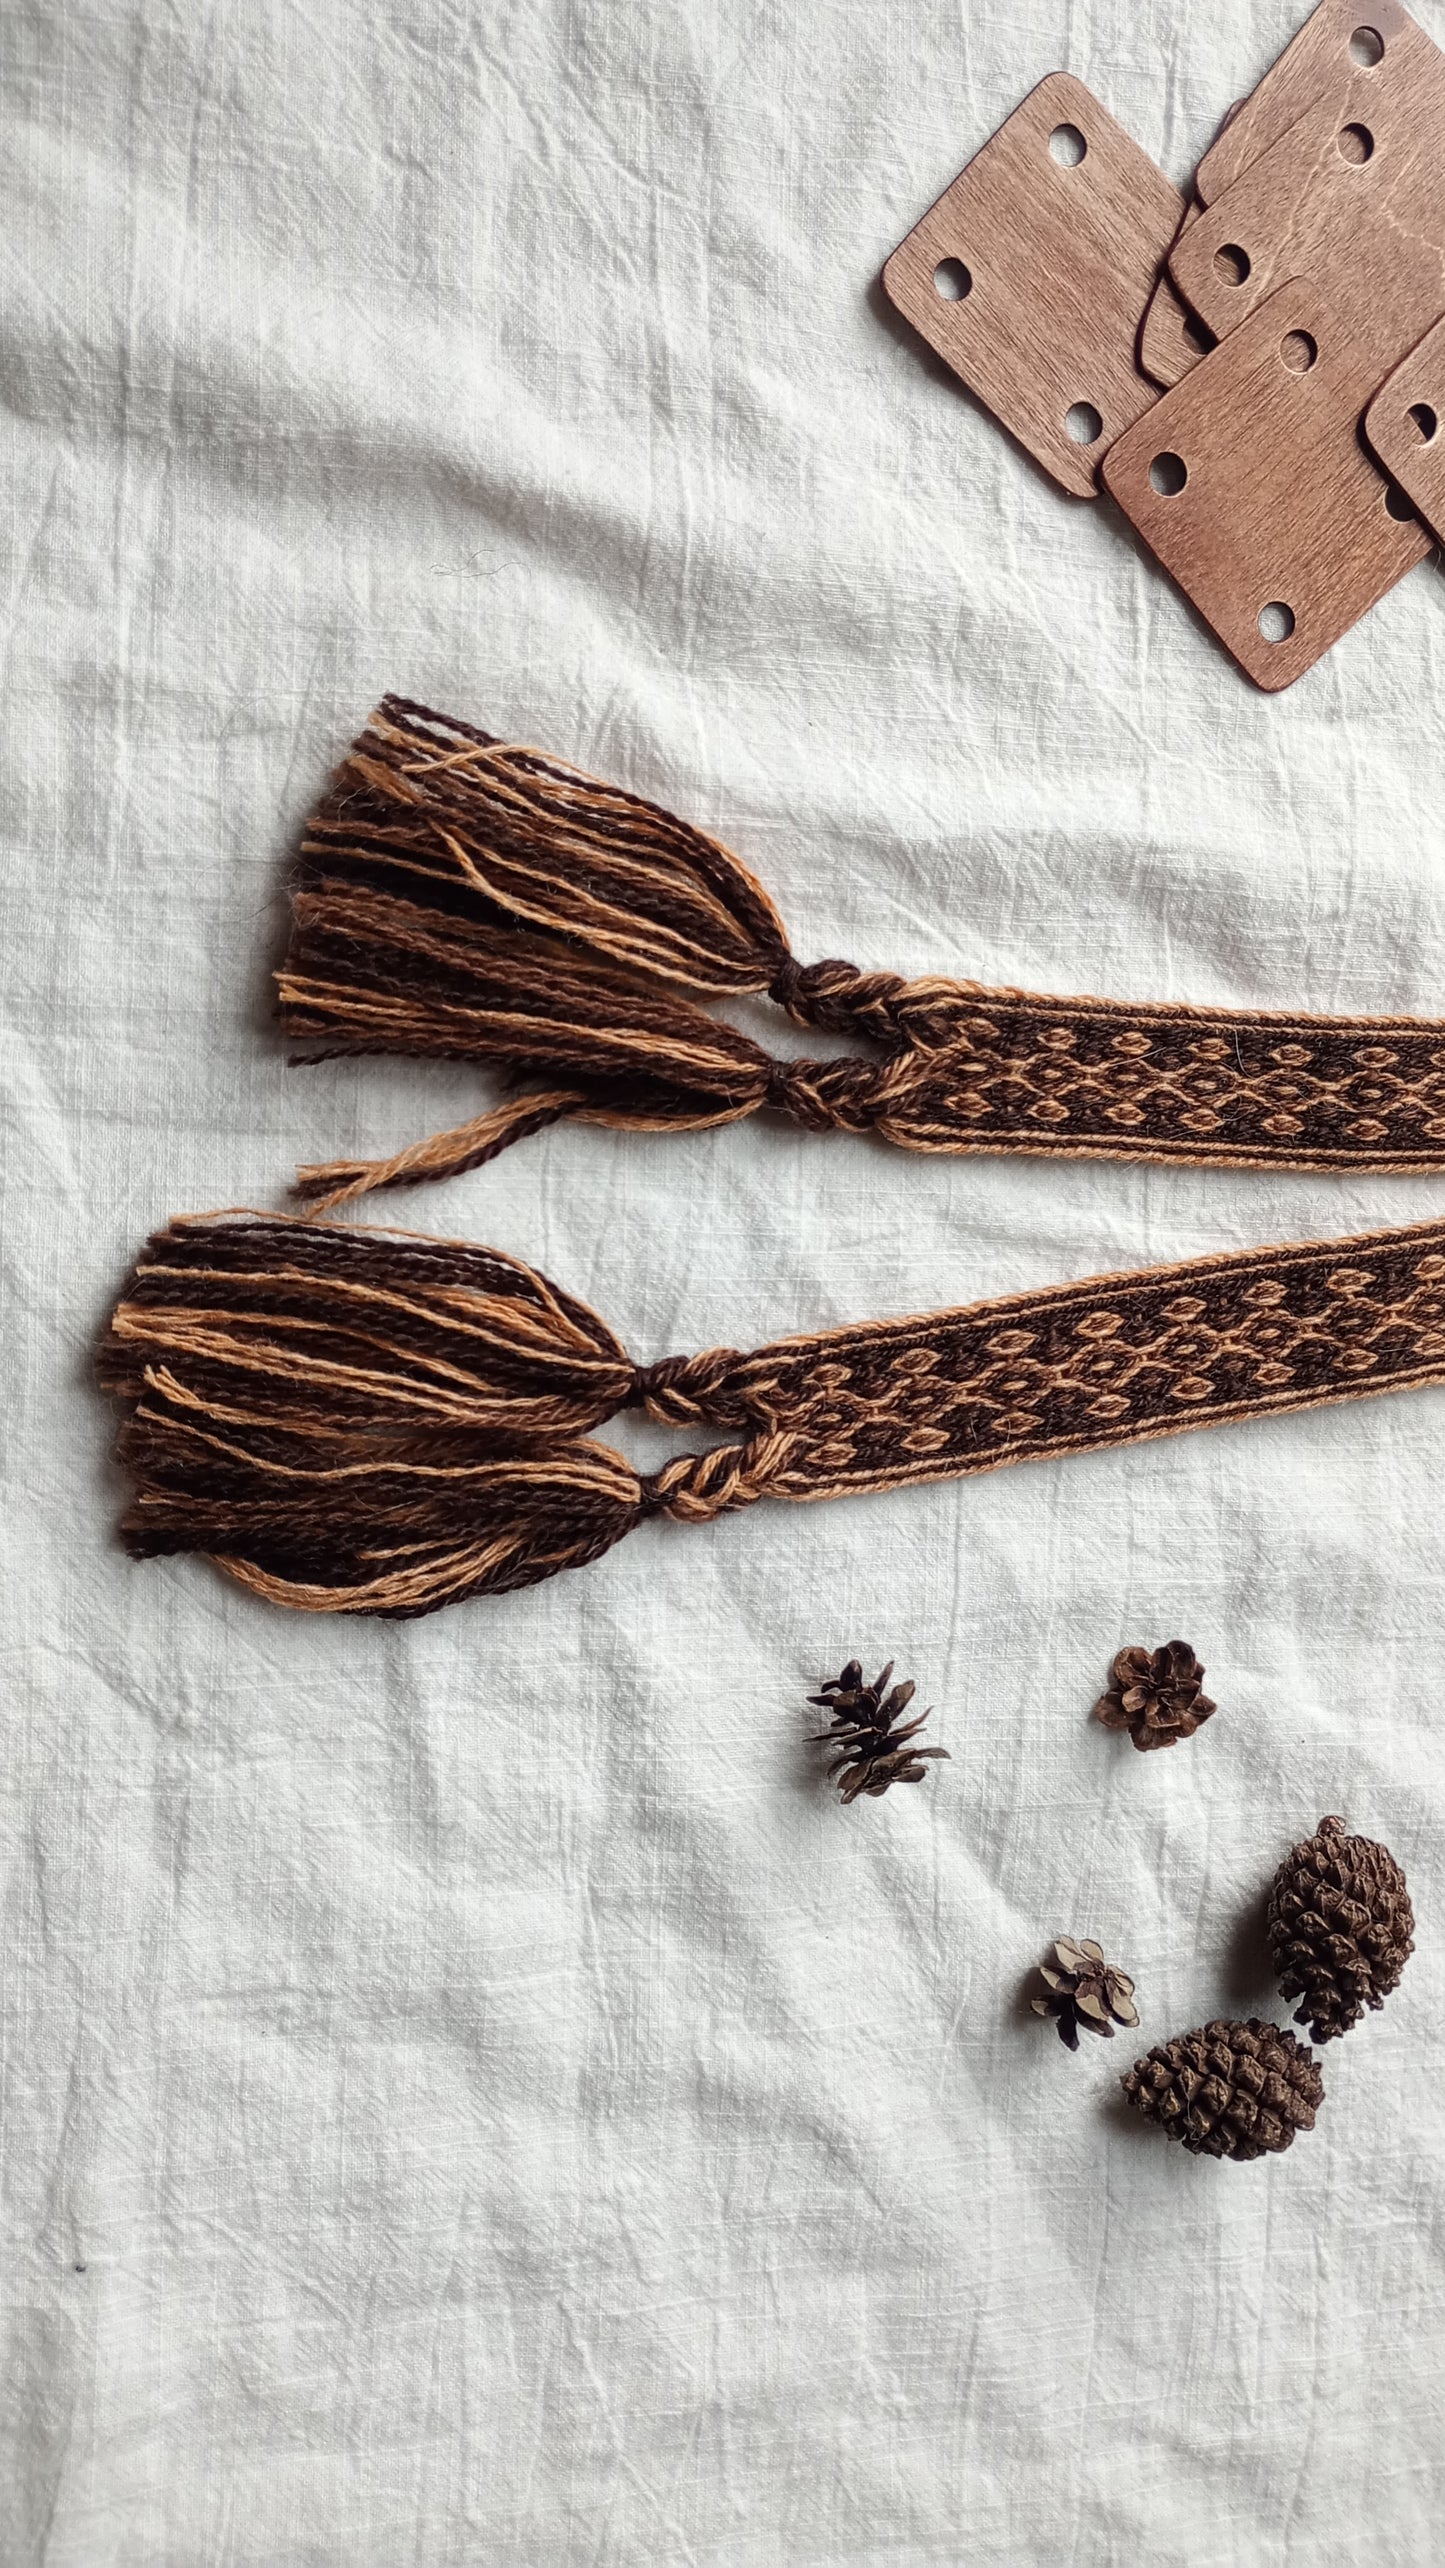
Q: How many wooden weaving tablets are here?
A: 6